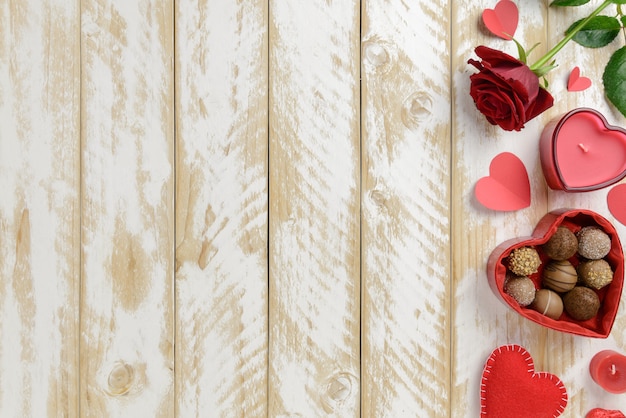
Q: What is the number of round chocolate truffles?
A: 8